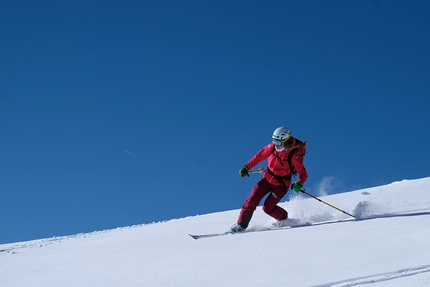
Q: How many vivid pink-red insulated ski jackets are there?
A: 1